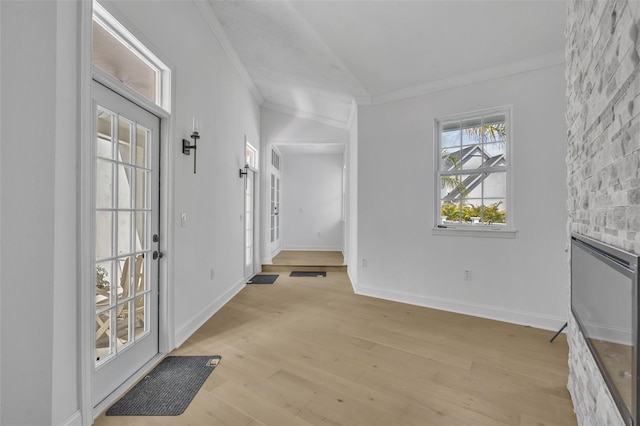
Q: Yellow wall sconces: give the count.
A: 0